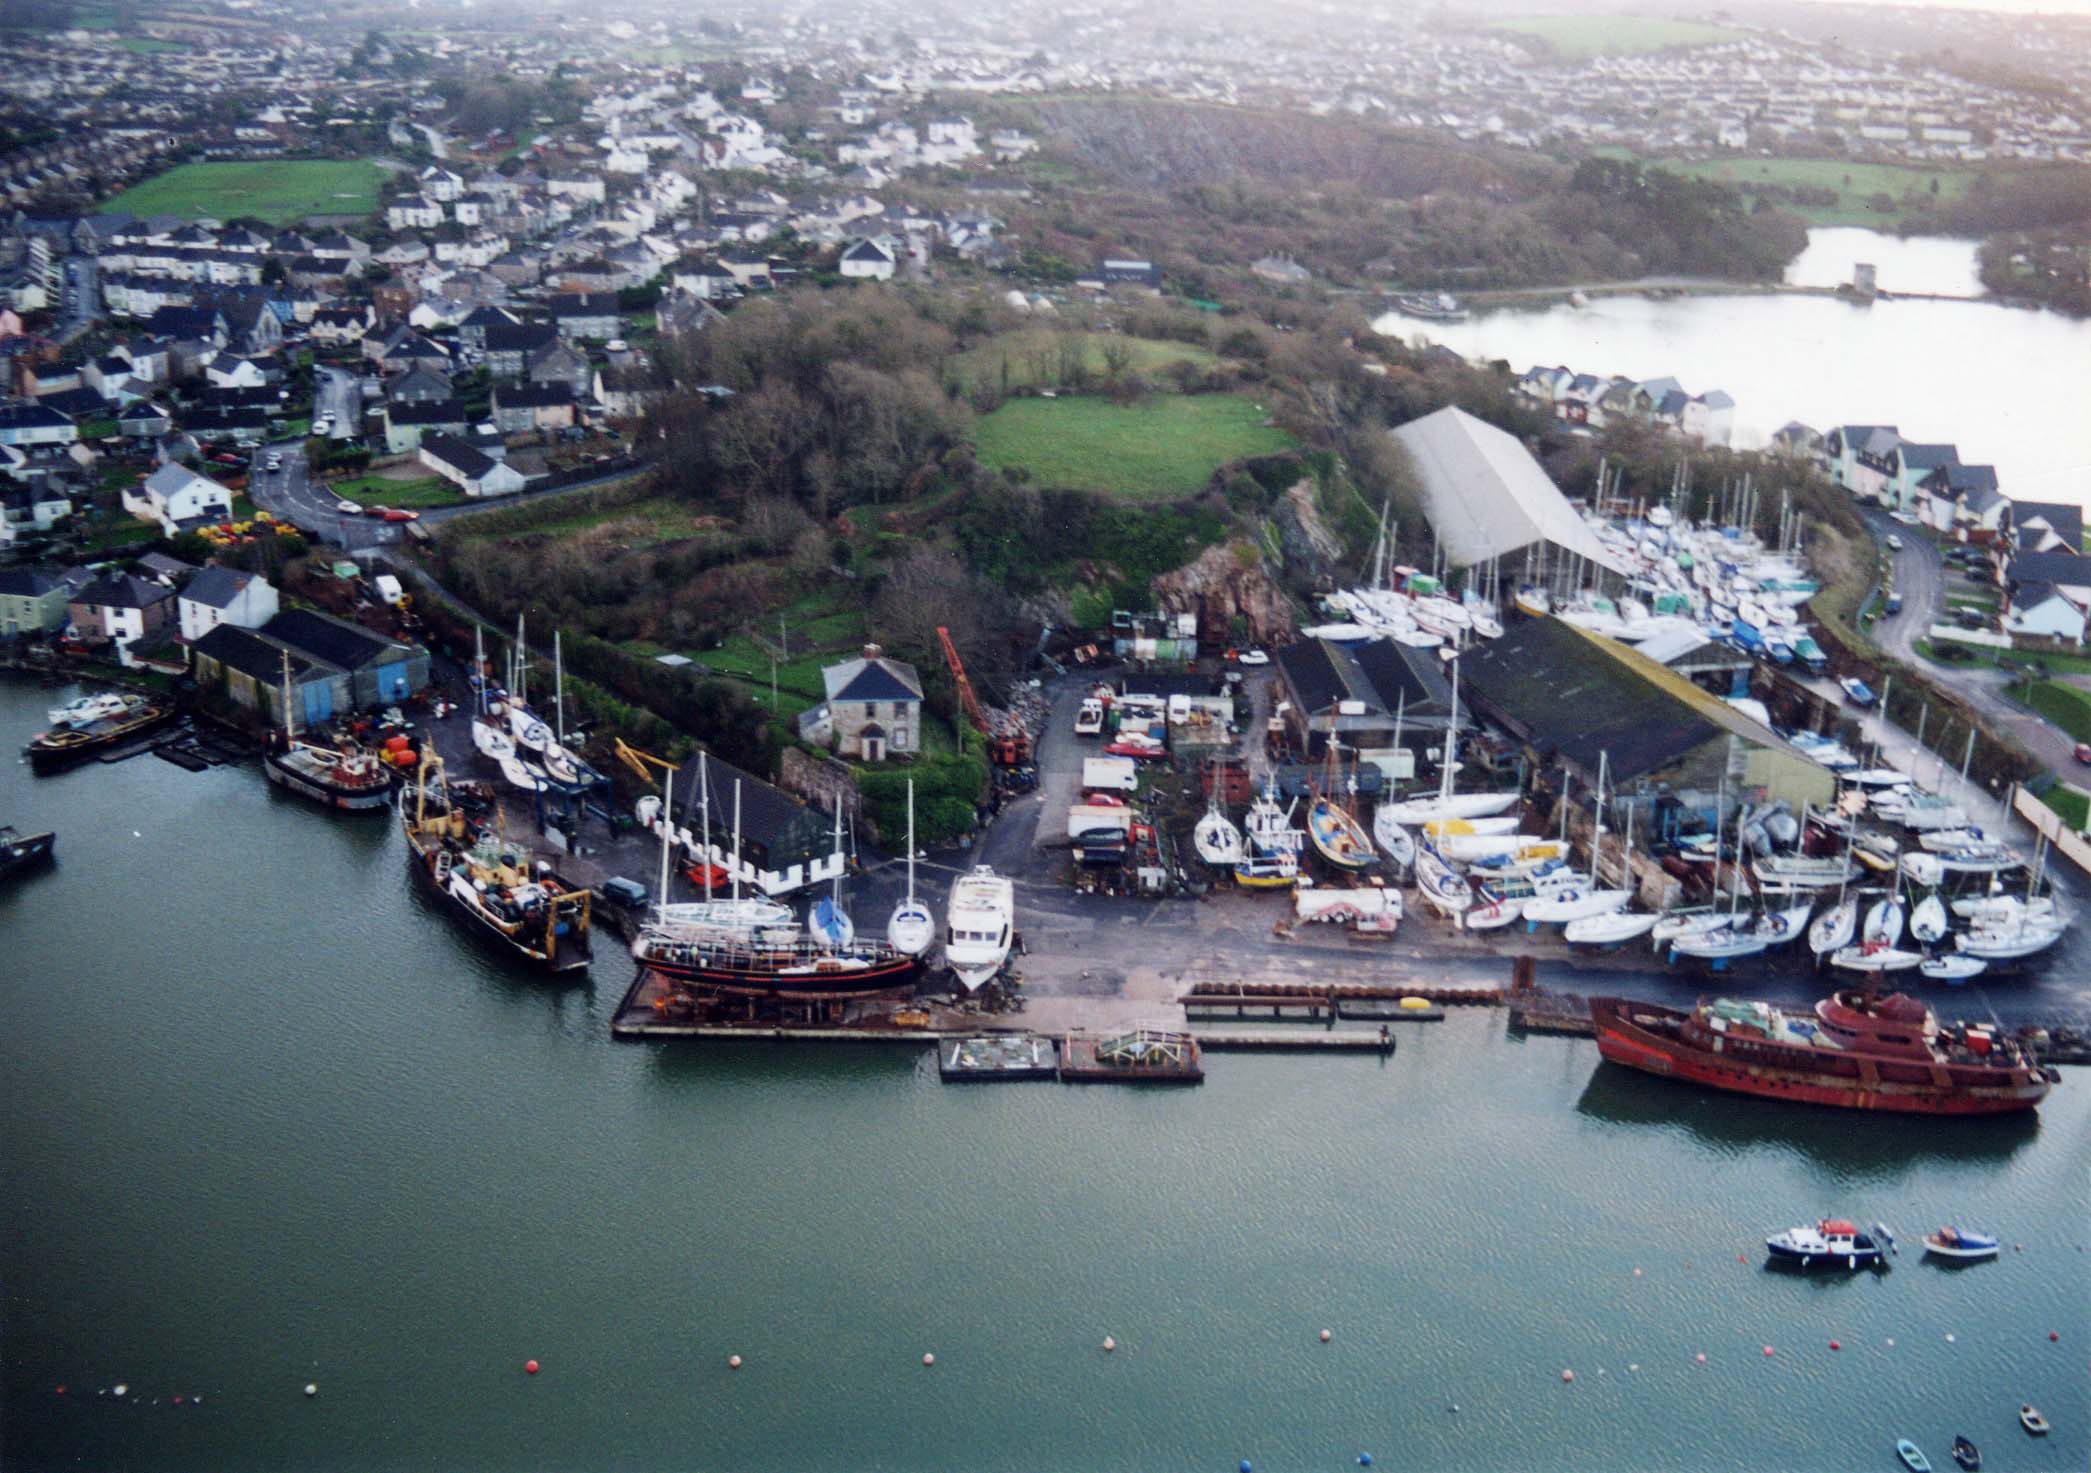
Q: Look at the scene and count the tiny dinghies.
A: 3